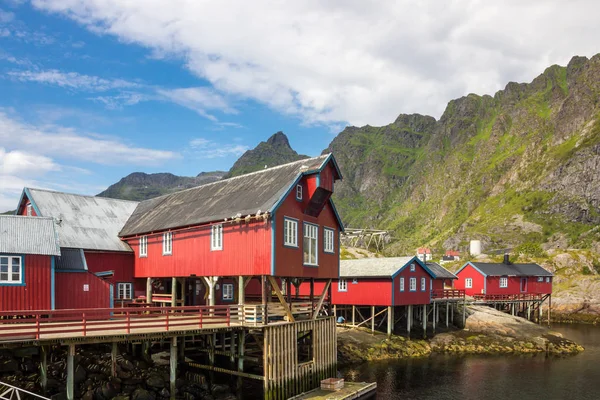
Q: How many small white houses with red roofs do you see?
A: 2